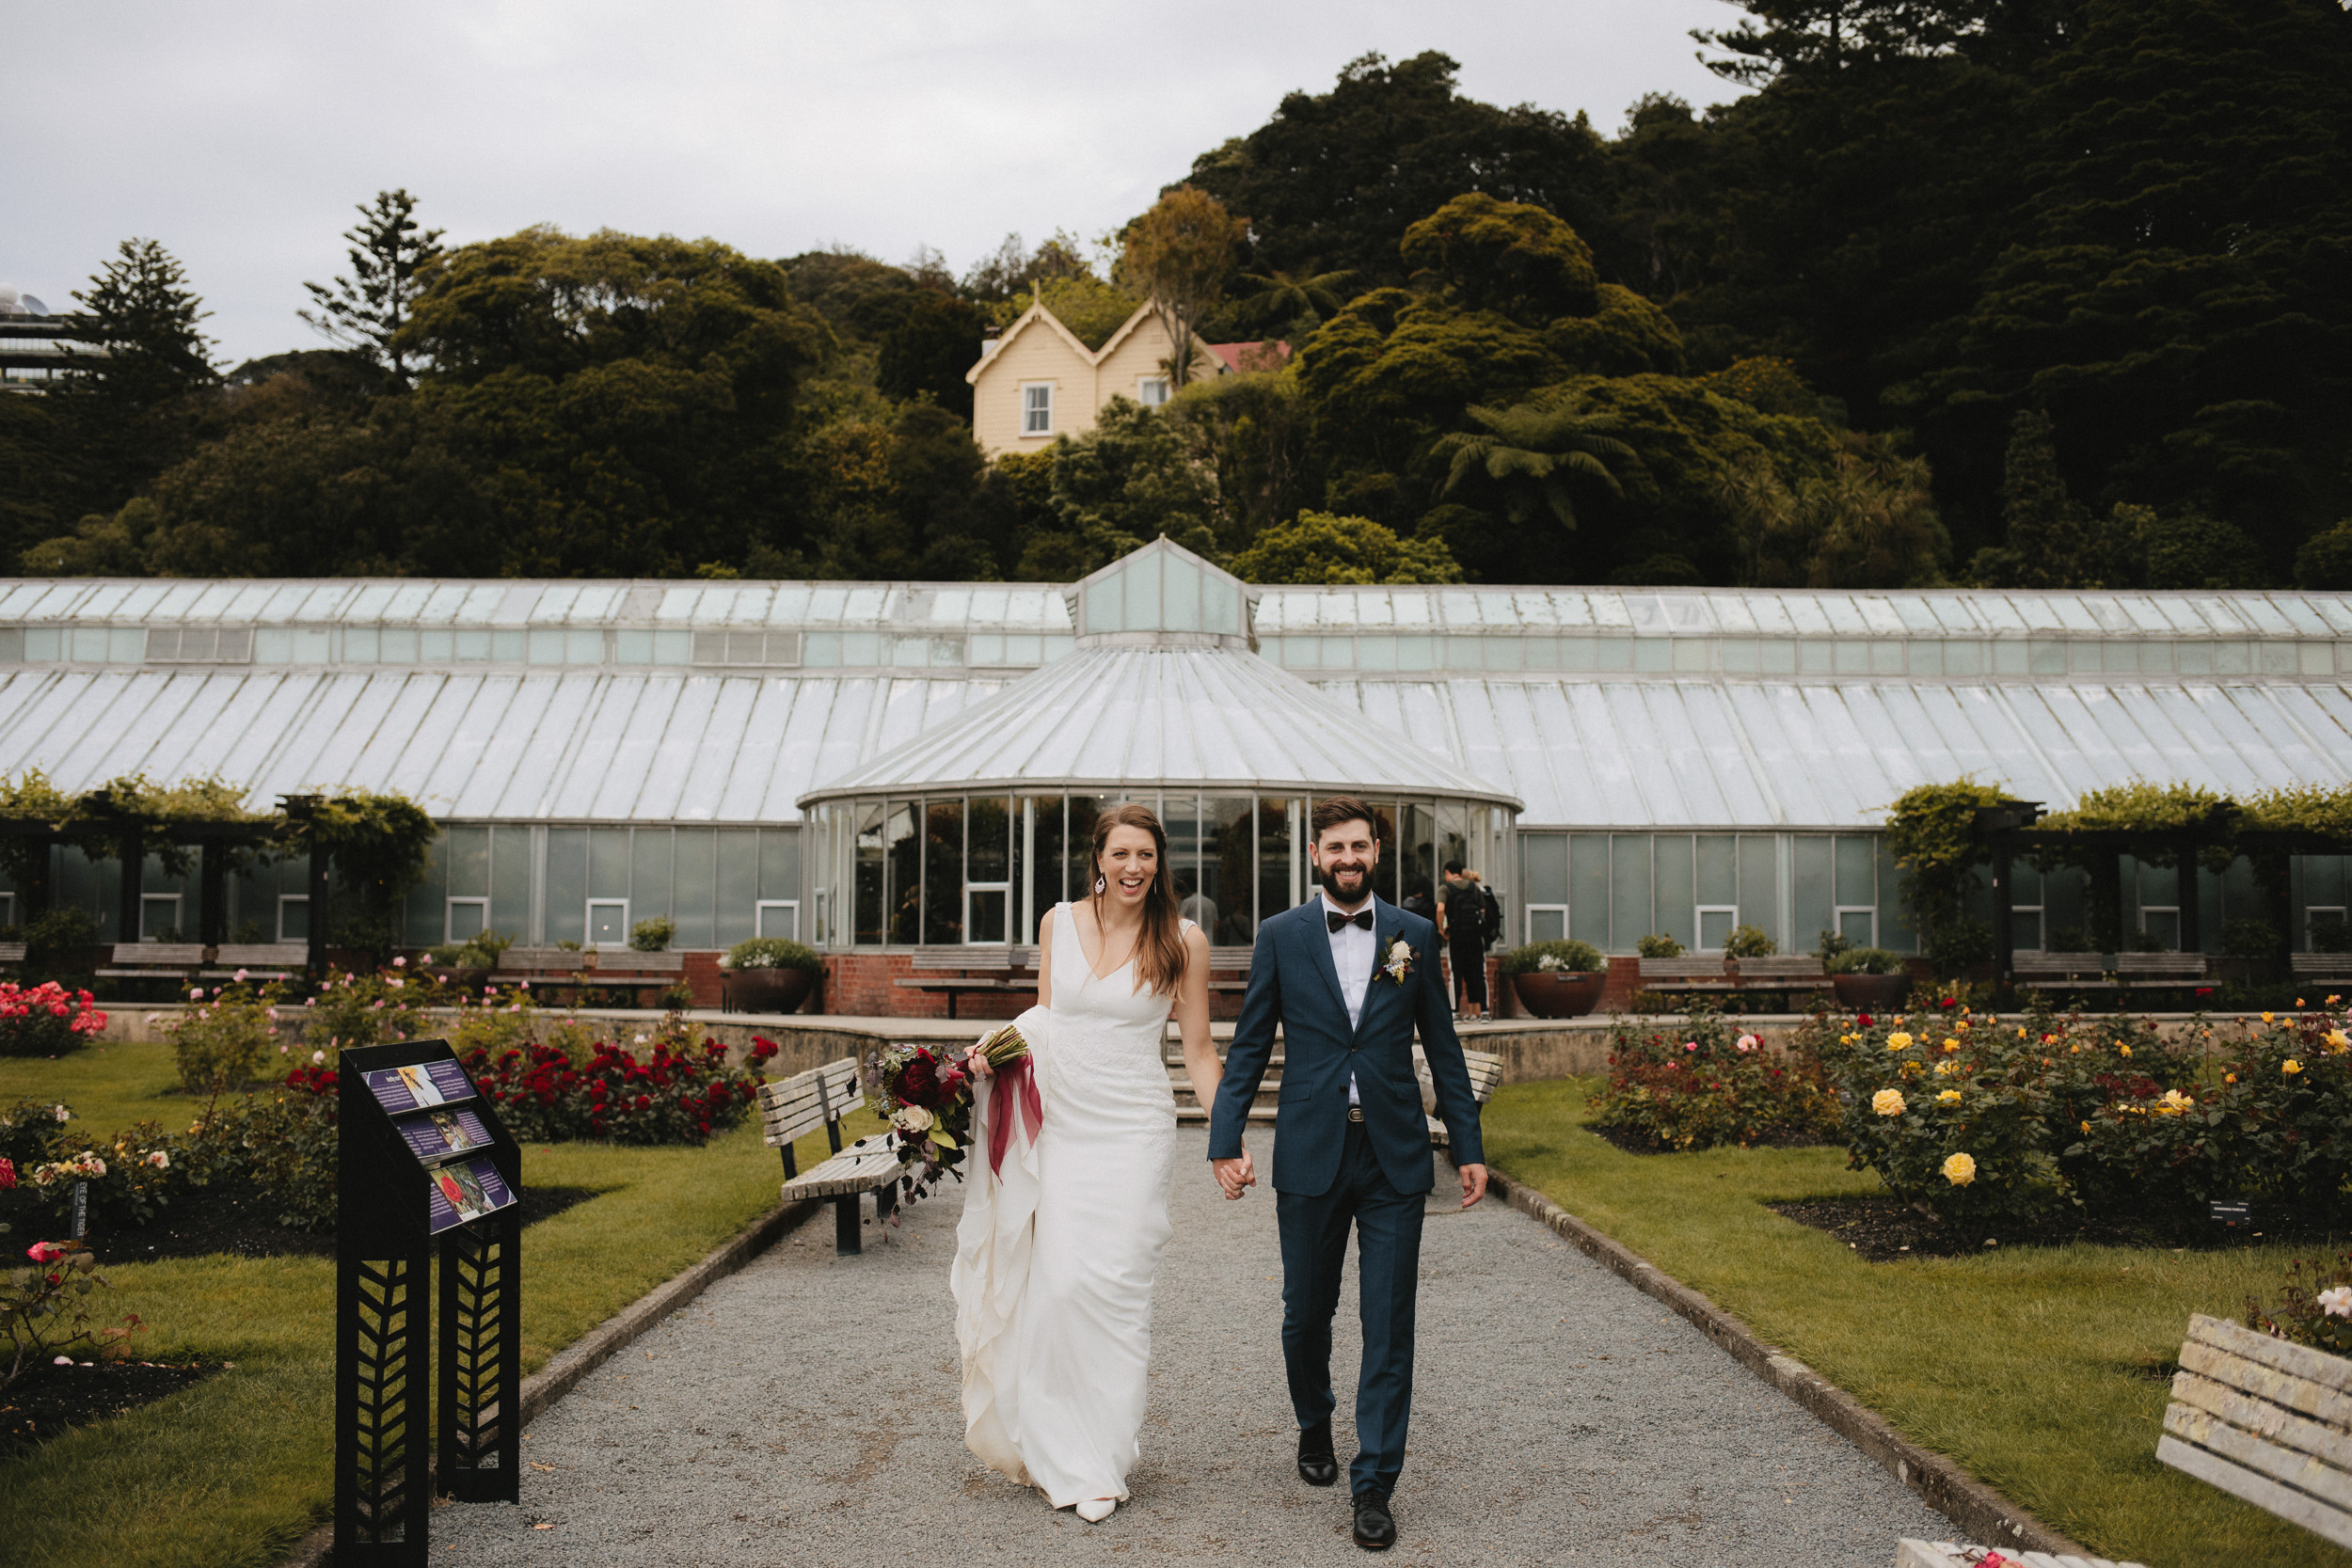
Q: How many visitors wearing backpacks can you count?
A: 2